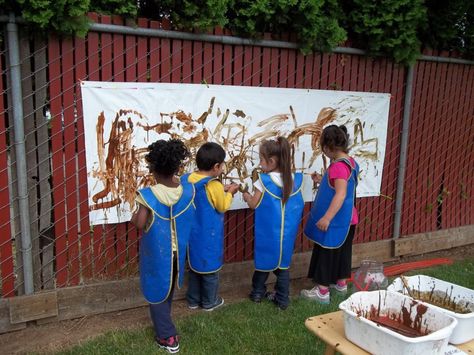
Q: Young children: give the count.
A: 4